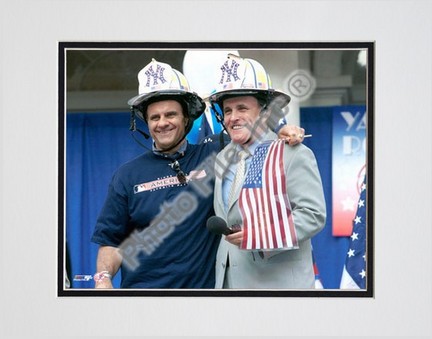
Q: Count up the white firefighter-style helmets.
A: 2